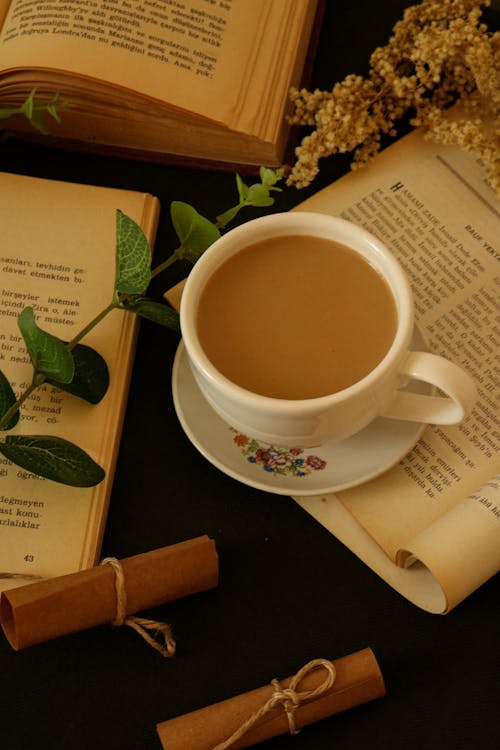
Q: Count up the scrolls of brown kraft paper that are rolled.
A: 2